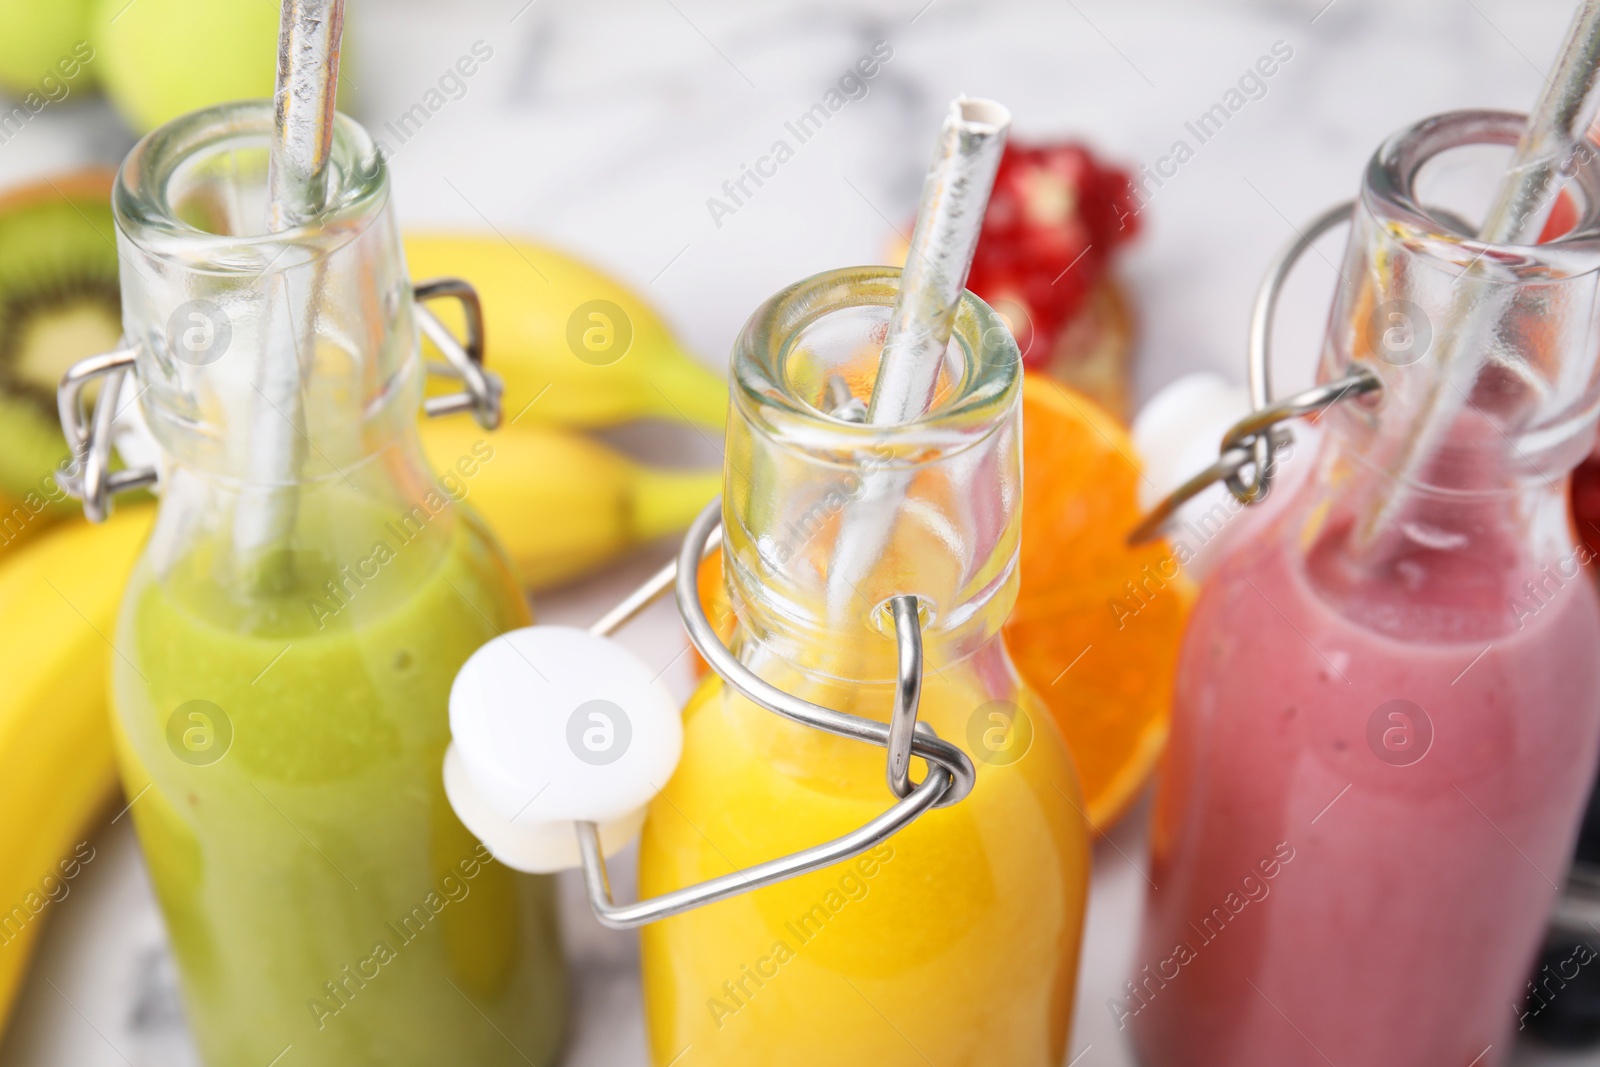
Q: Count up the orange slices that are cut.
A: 1